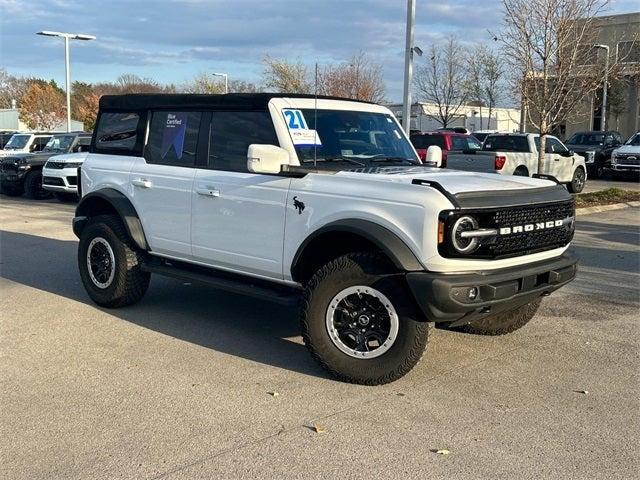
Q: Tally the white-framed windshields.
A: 2